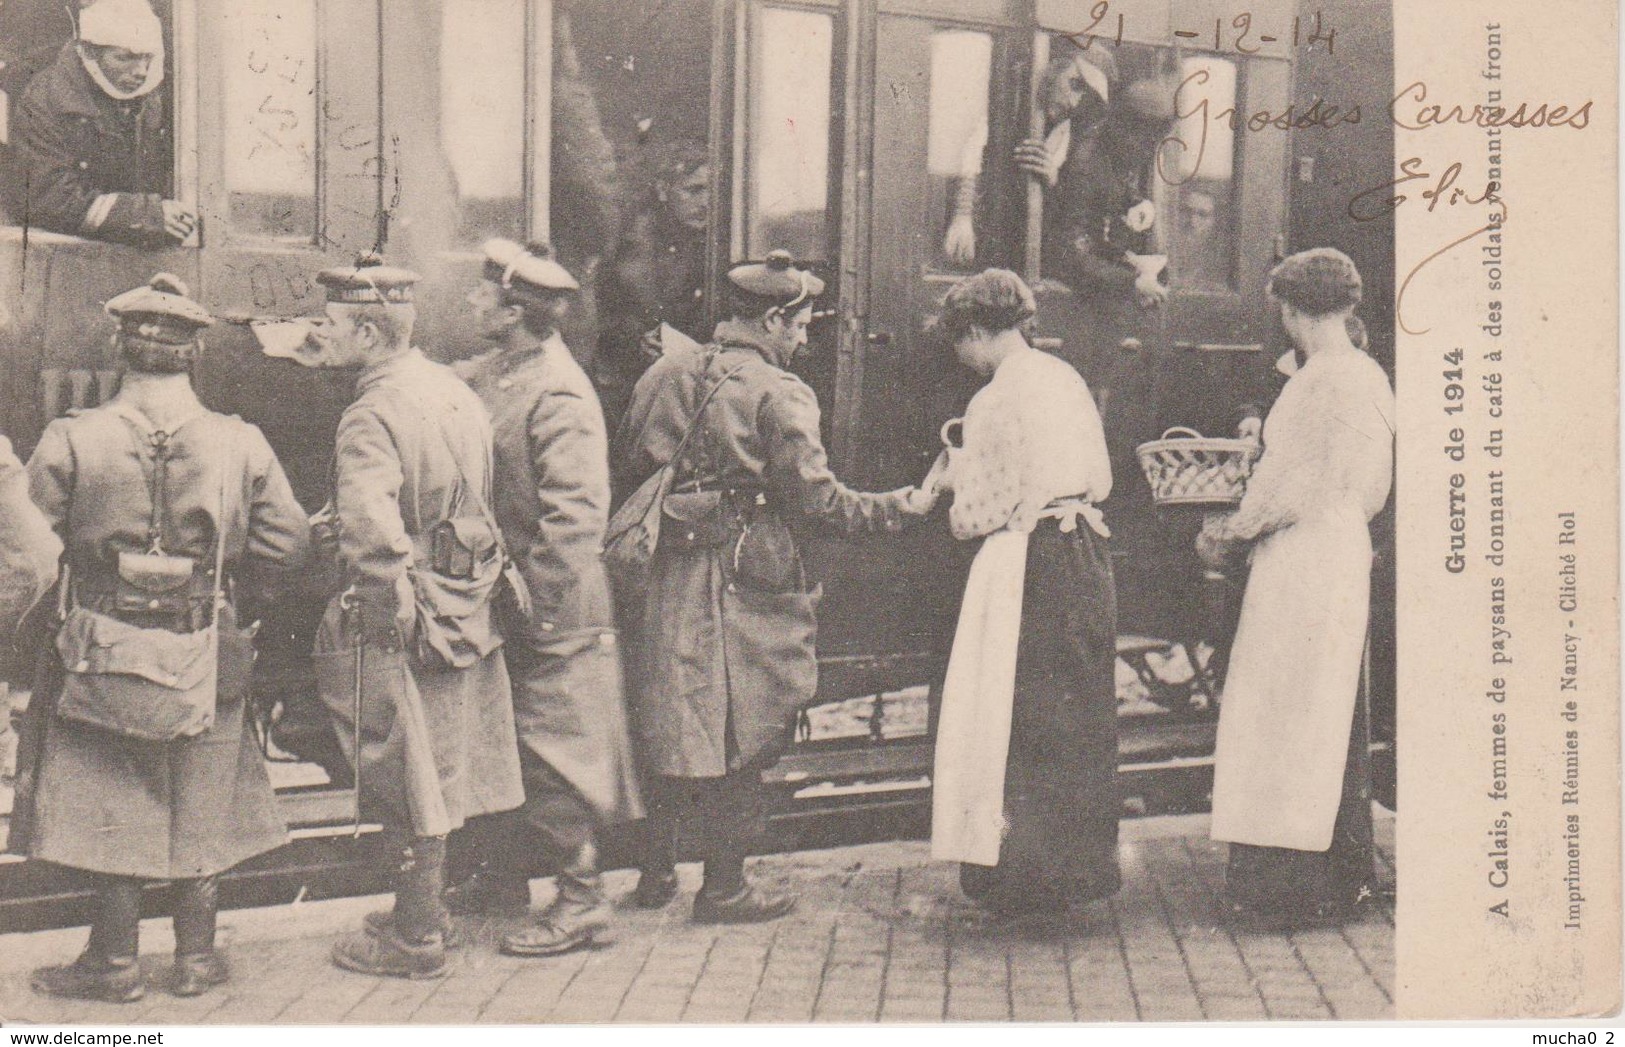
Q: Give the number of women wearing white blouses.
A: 2